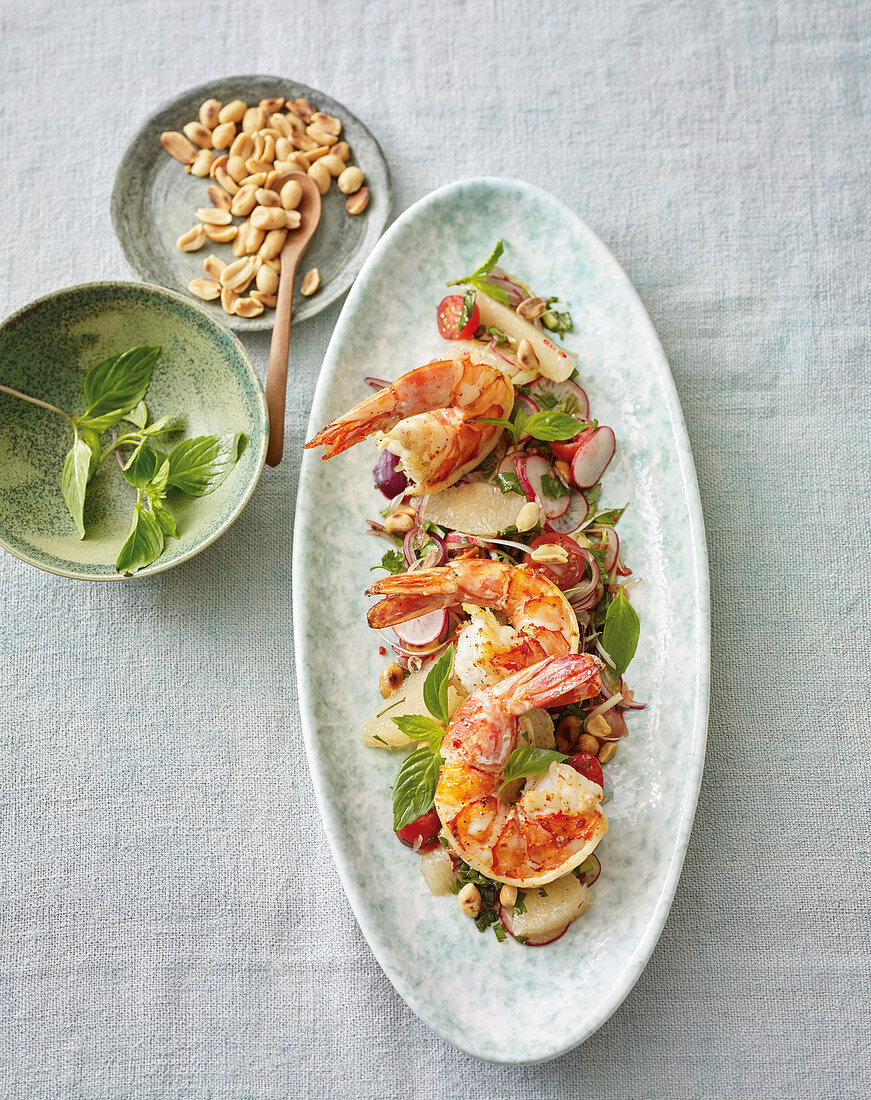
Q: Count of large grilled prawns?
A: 3